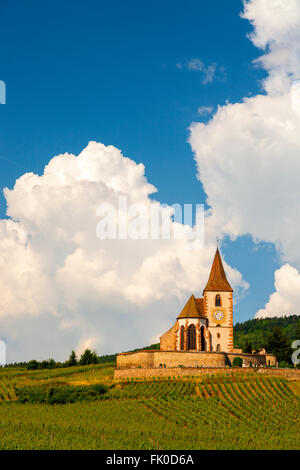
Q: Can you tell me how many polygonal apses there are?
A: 1